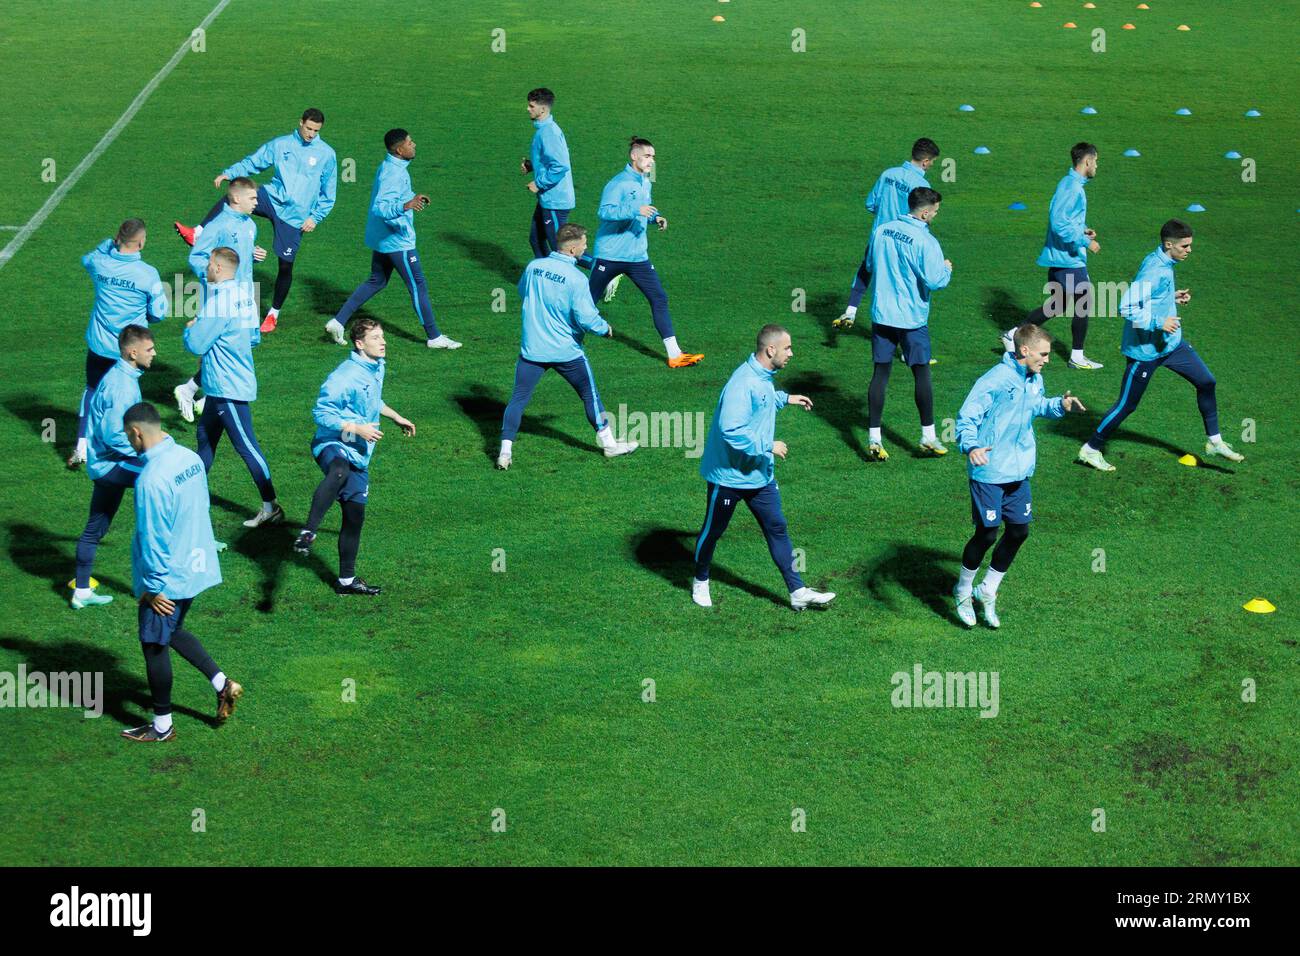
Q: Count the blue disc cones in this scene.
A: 9